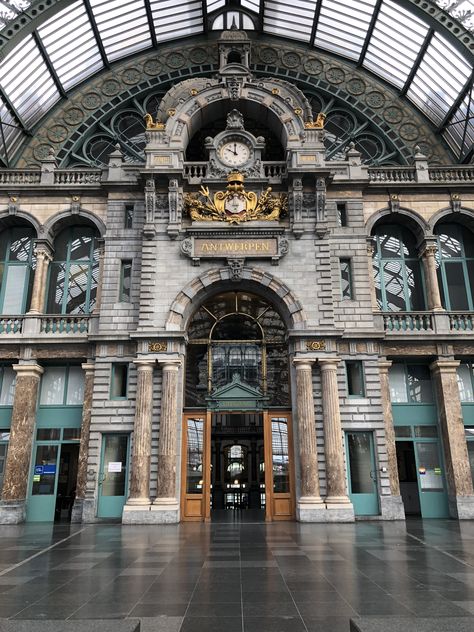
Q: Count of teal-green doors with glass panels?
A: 4